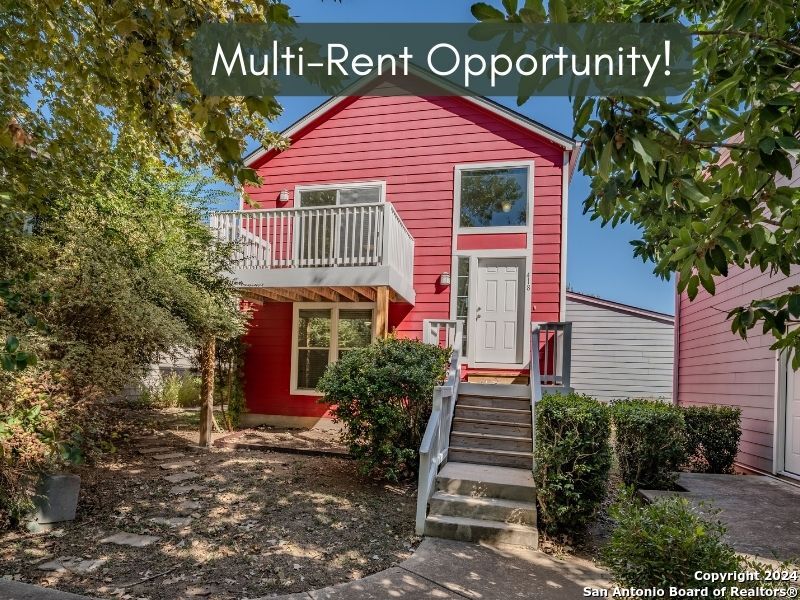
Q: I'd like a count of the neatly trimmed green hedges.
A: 3